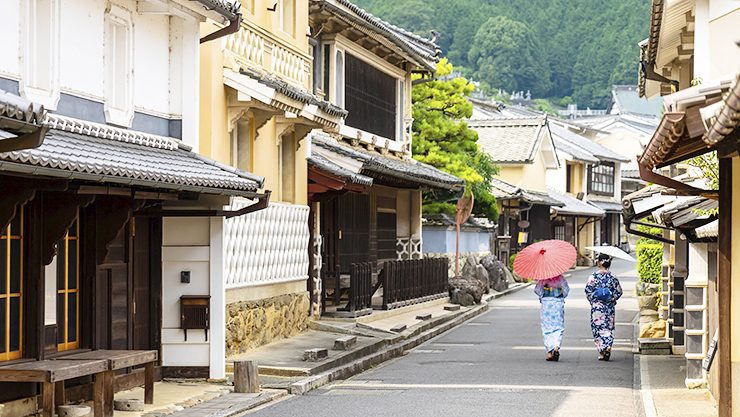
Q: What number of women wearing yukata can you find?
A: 2